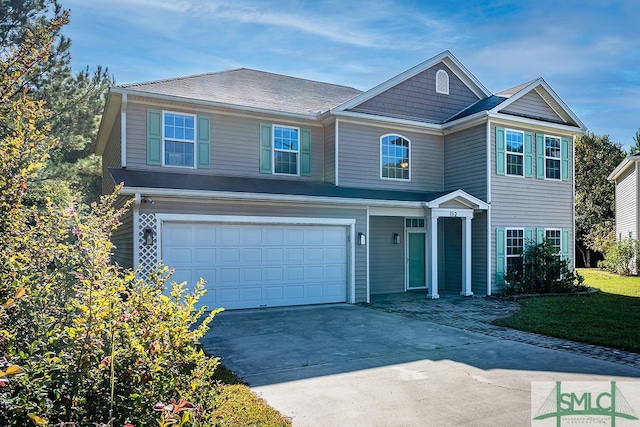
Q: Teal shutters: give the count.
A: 12